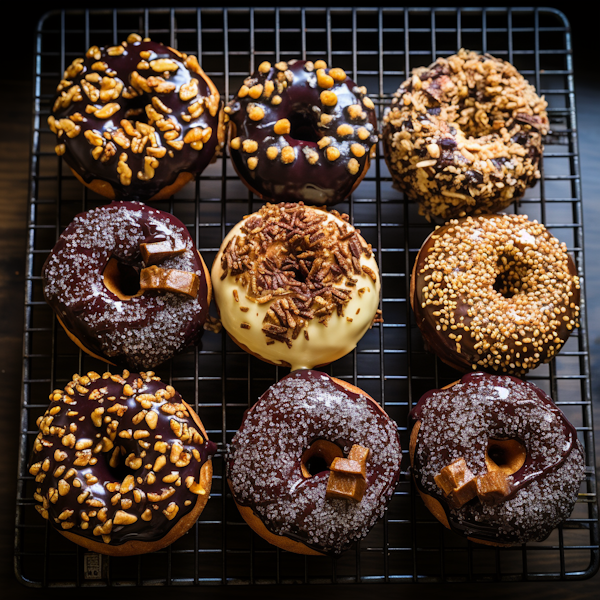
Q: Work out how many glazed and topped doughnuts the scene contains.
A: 9